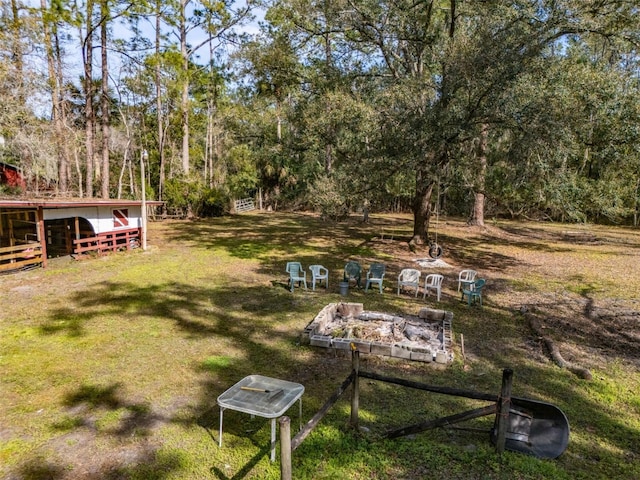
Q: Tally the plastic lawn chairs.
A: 8